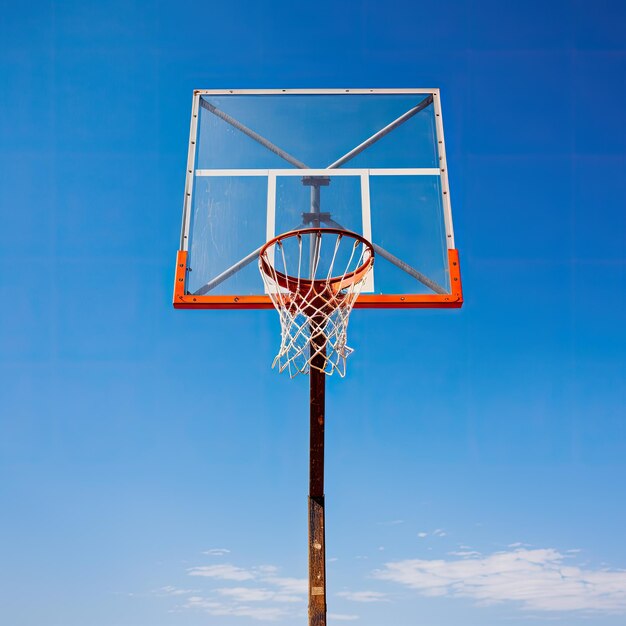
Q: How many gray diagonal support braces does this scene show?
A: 4